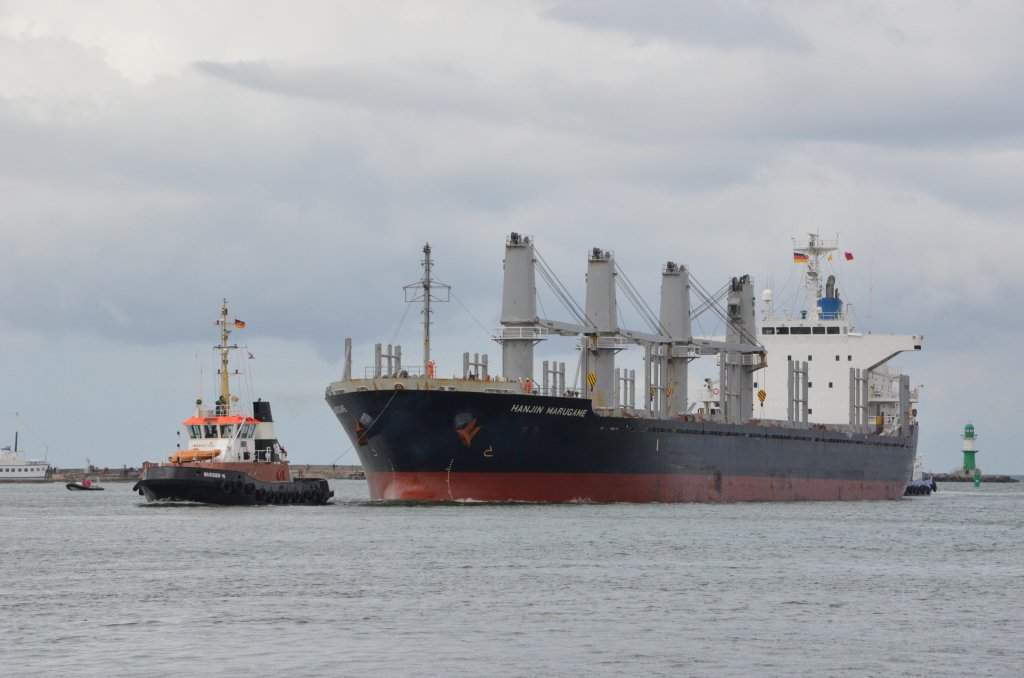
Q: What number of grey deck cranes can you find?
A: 4